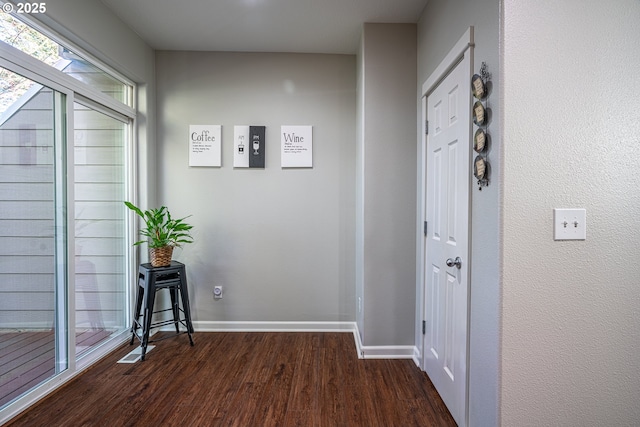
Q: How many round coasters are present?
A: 4